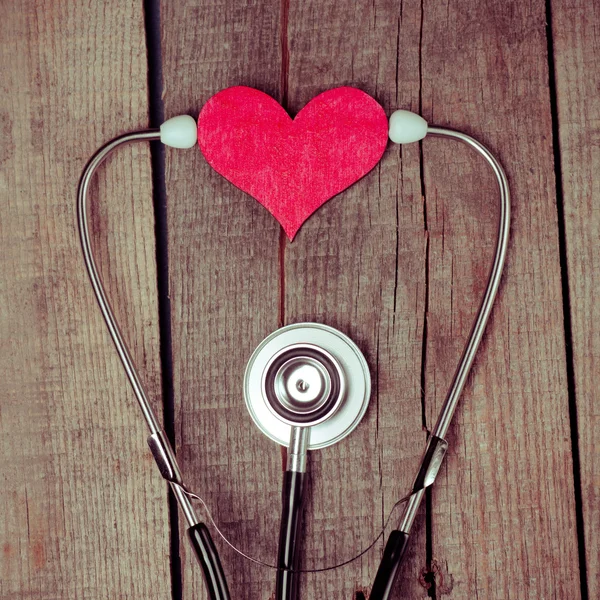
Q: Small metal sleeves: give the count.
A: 2